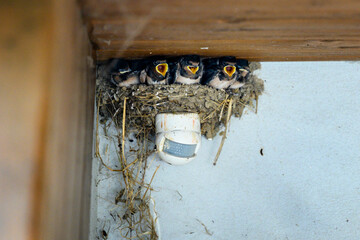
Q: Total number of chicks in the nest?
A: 5